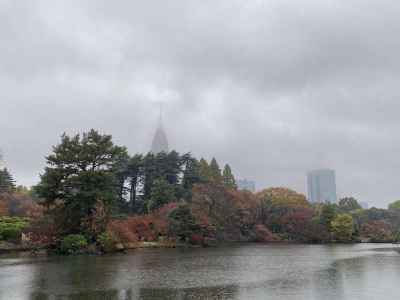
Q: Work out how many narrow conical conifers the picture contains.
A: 3